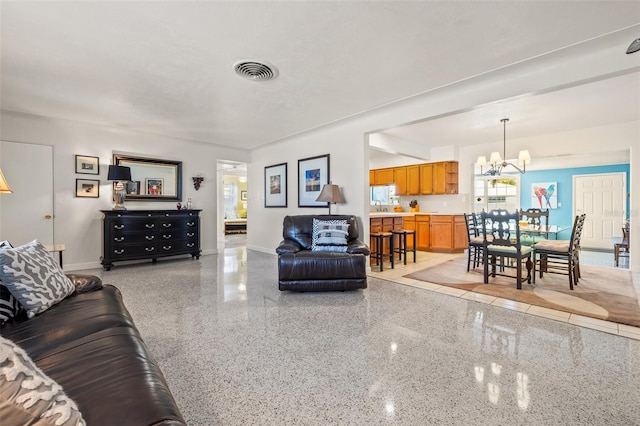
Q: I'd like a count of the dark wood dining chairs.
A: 6